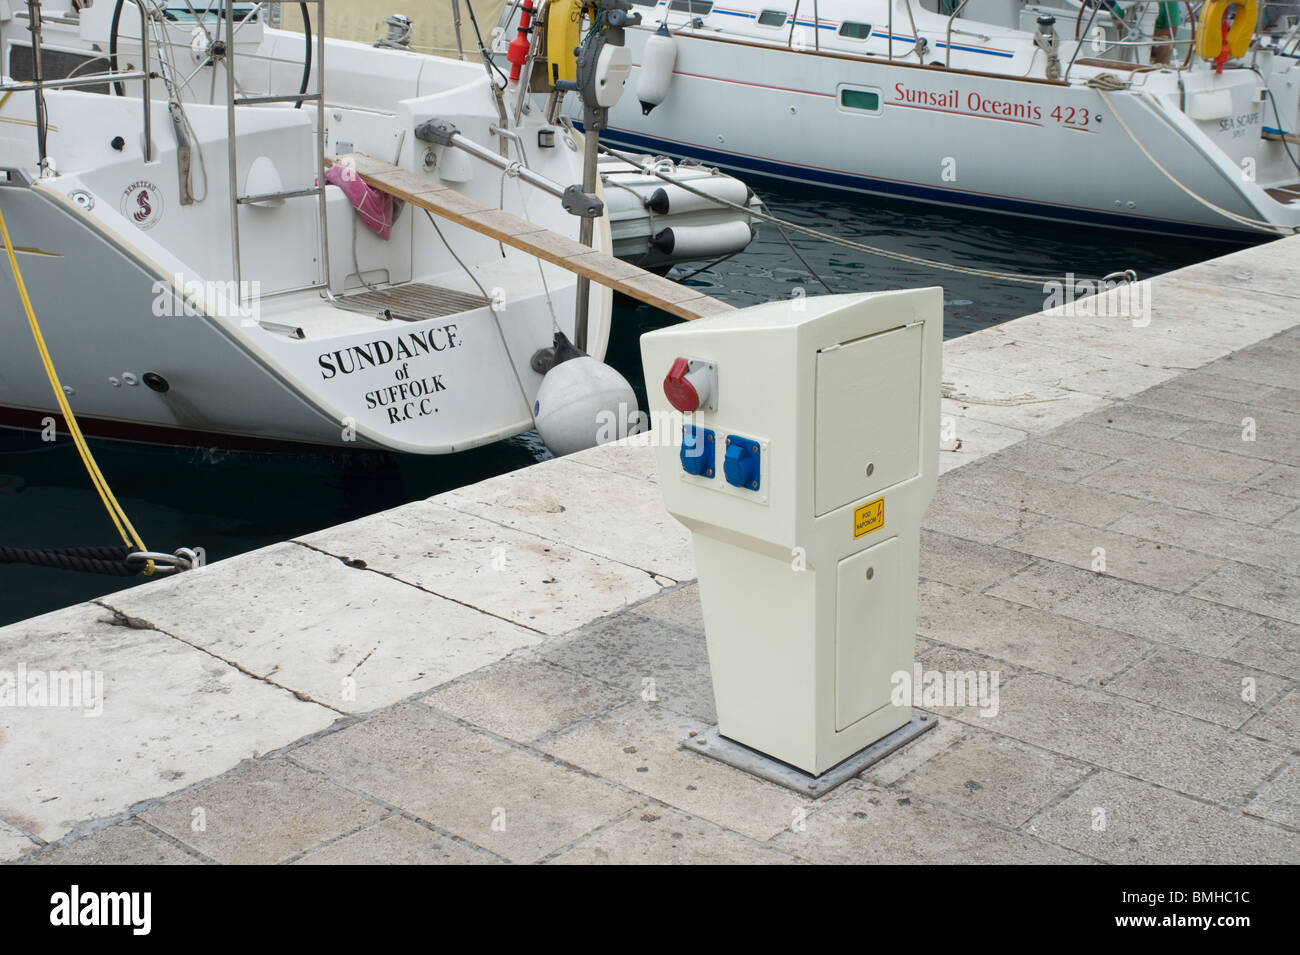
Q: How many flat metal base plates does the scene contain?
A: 1